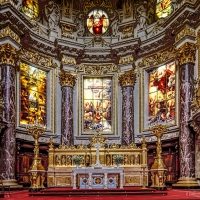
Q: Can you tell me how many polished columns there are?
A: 4